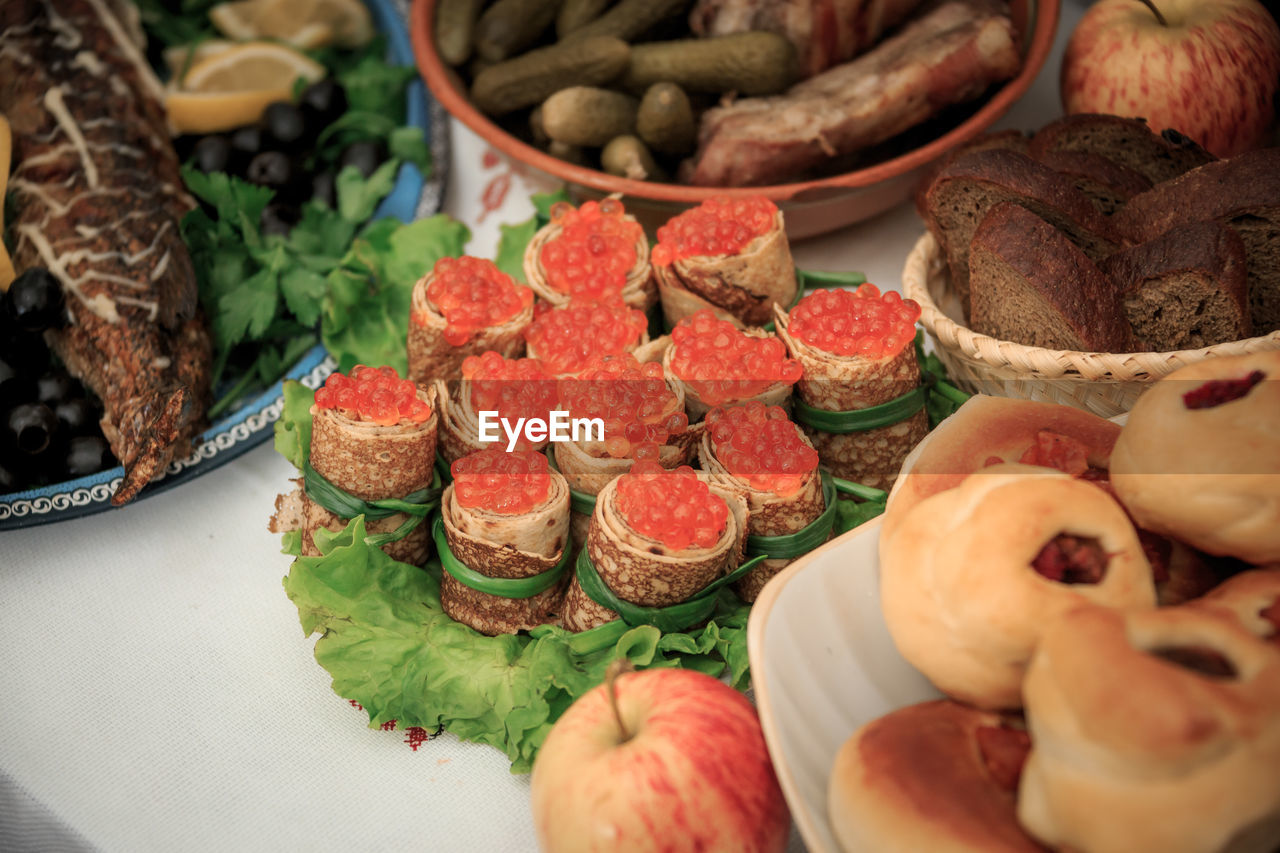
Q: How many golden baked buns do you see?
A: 6